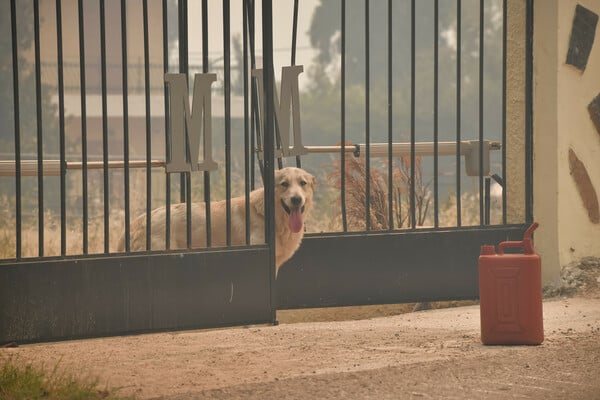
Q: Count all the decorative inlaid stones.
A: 3